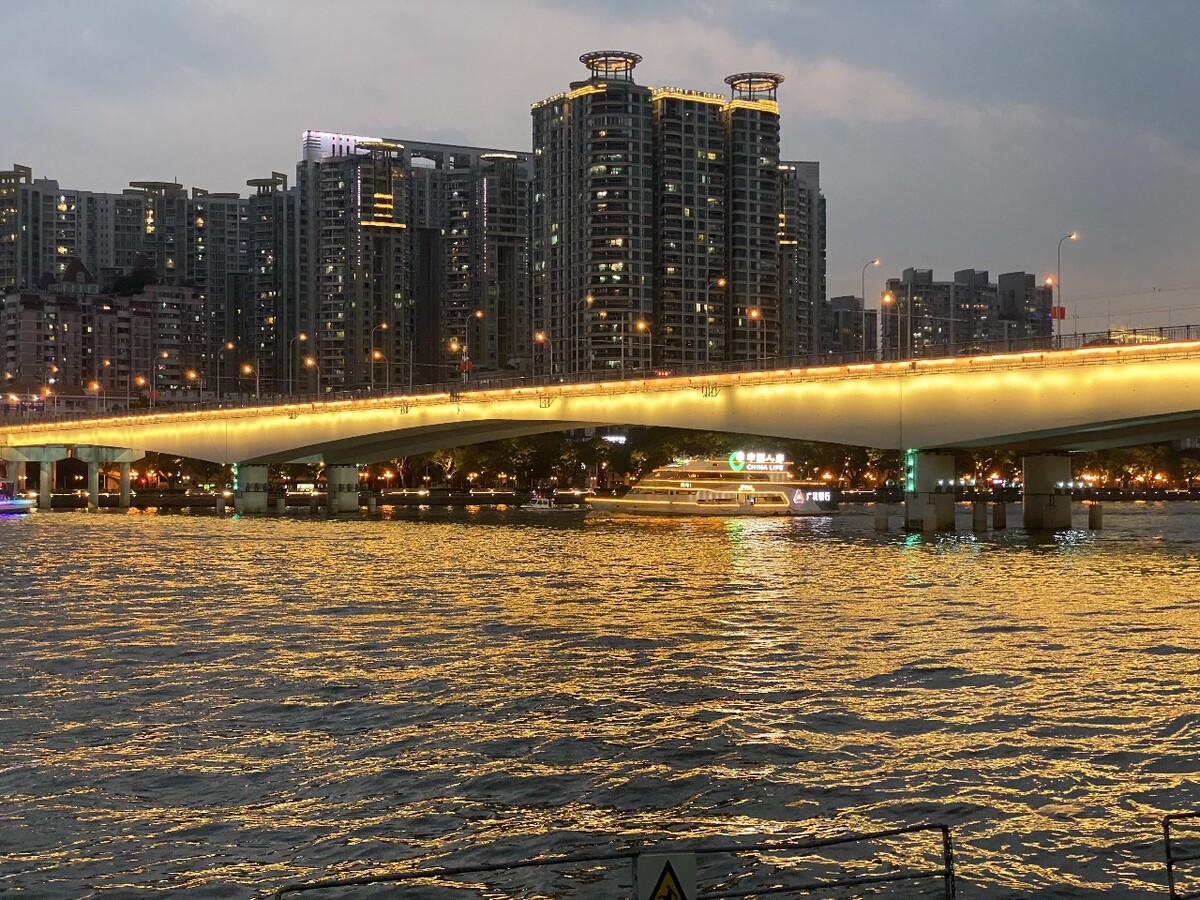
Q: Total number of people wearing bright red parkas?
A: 0